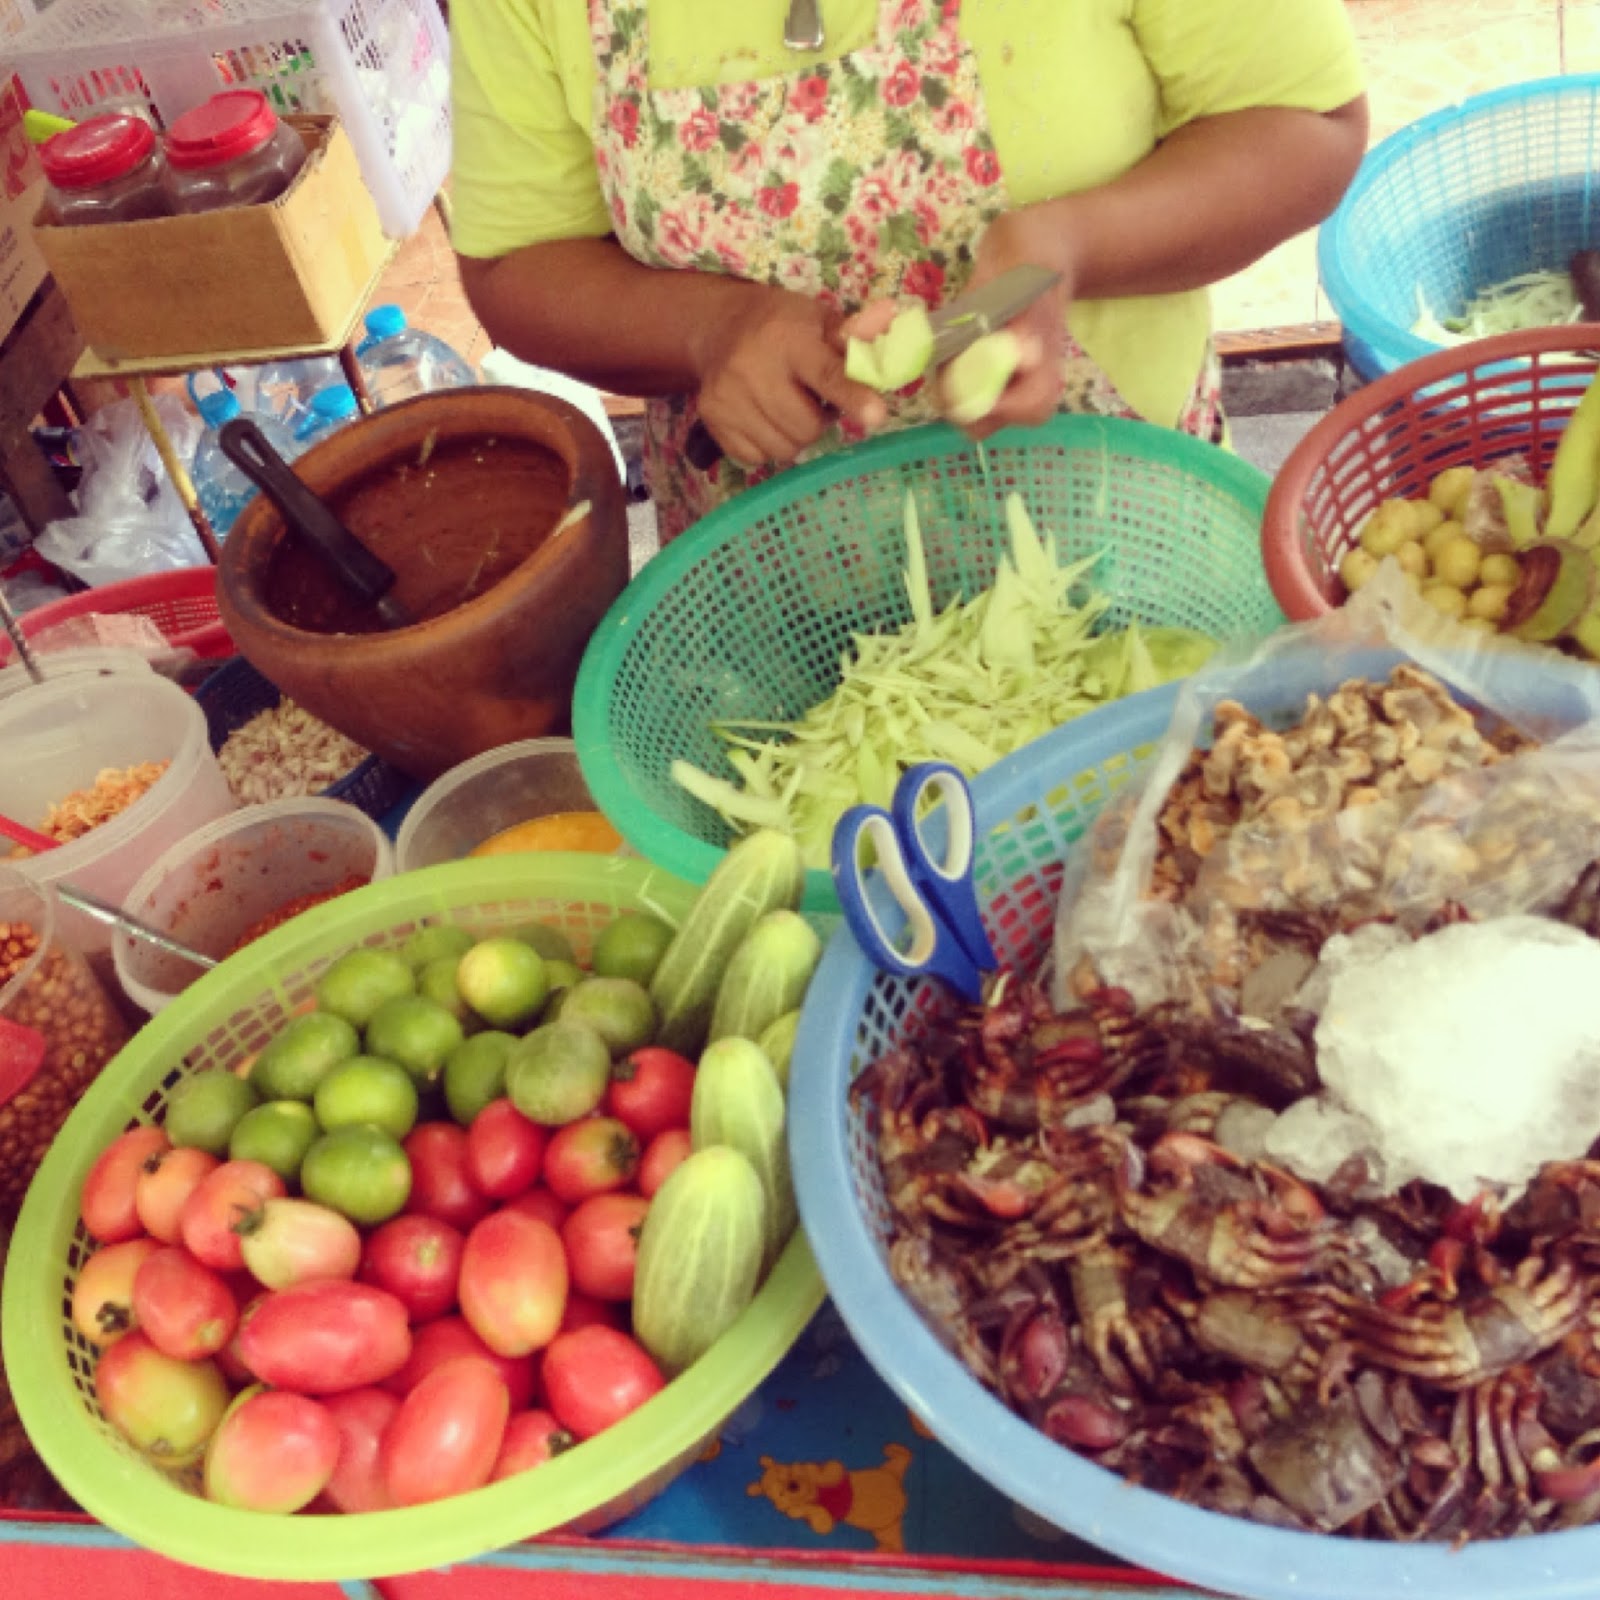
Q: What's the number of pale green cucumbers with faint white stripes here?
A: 5